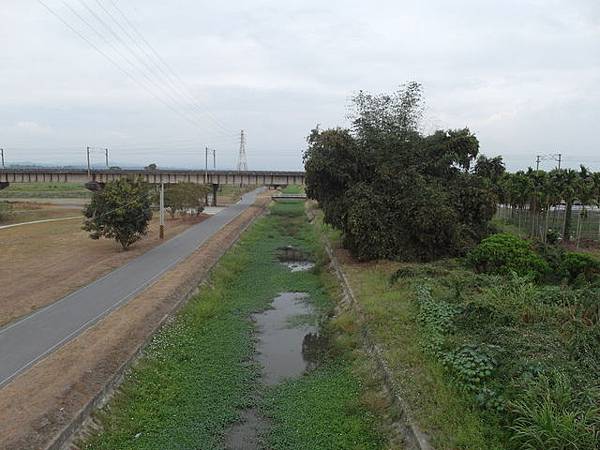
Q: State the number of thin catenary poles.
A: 7